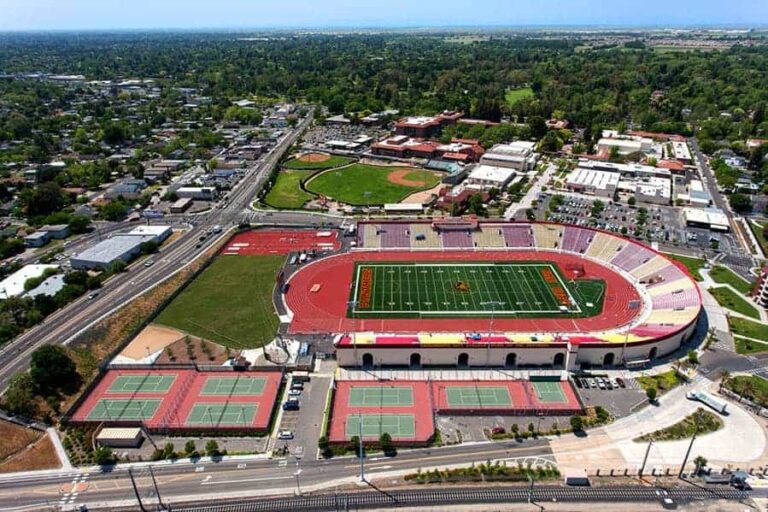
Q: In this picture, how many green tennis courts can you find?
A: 8